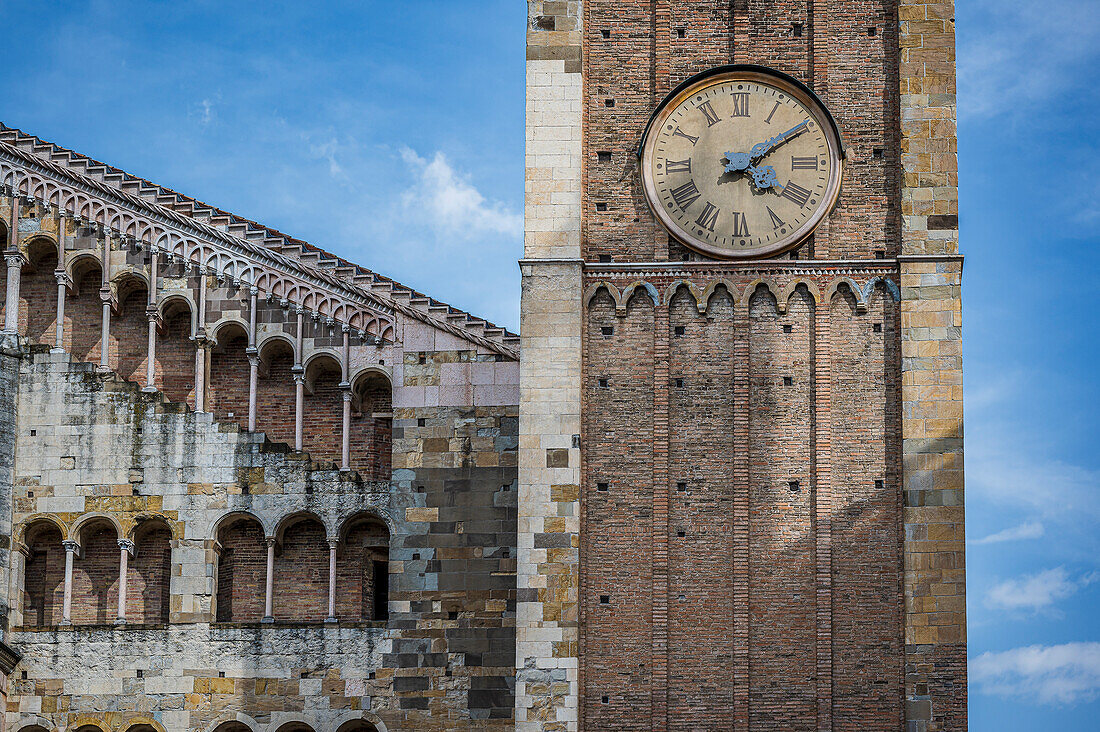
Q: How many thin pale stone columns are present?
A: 12